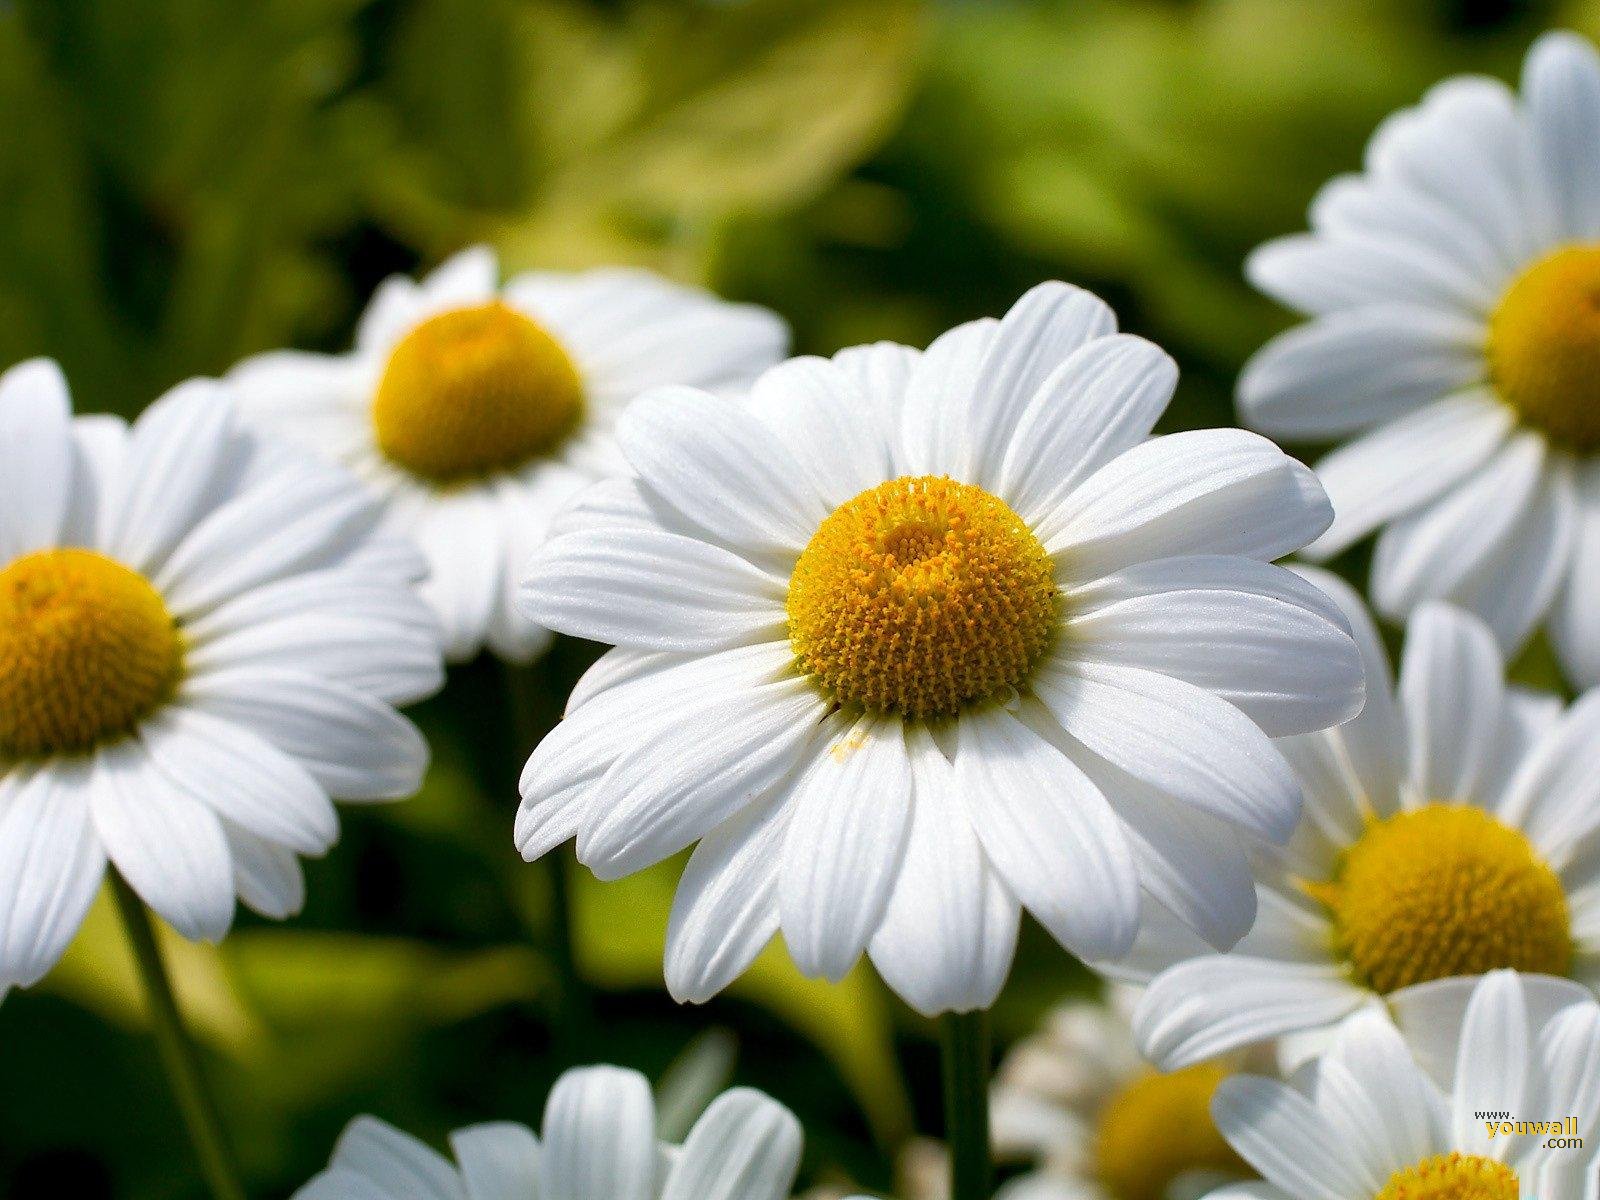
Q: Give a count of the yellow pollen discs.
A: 7